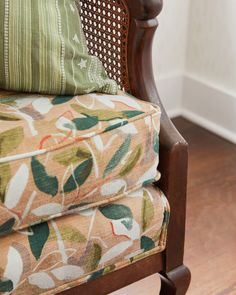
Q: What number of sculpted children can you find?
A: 0